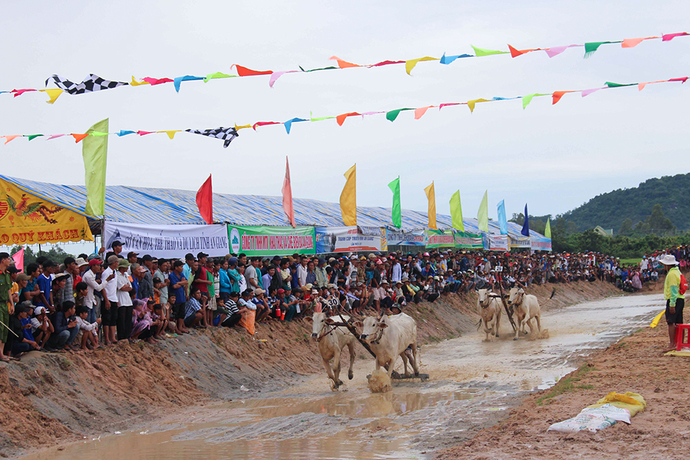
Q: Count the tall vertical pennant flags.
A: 11